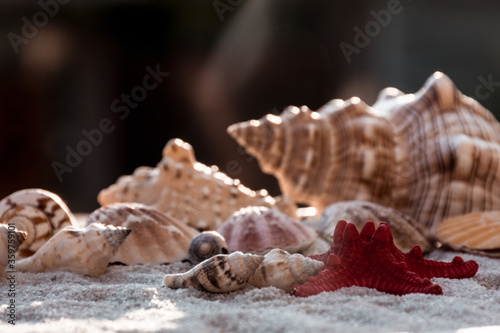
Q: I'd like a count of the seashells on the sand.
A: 12